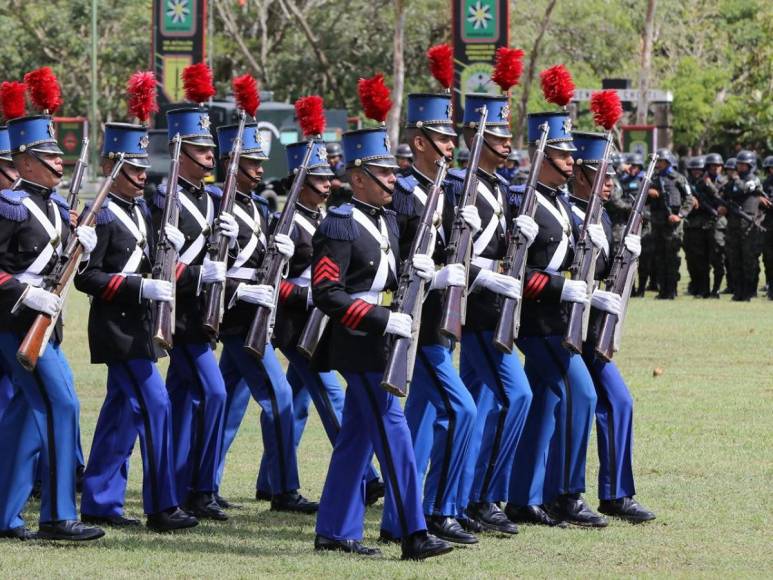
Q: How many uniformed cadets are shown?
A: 11